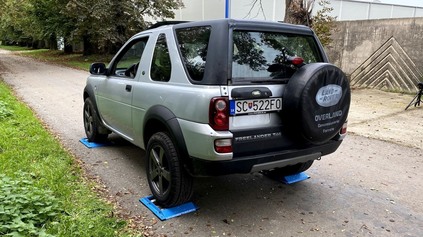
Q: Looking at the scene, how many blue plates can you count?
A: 3